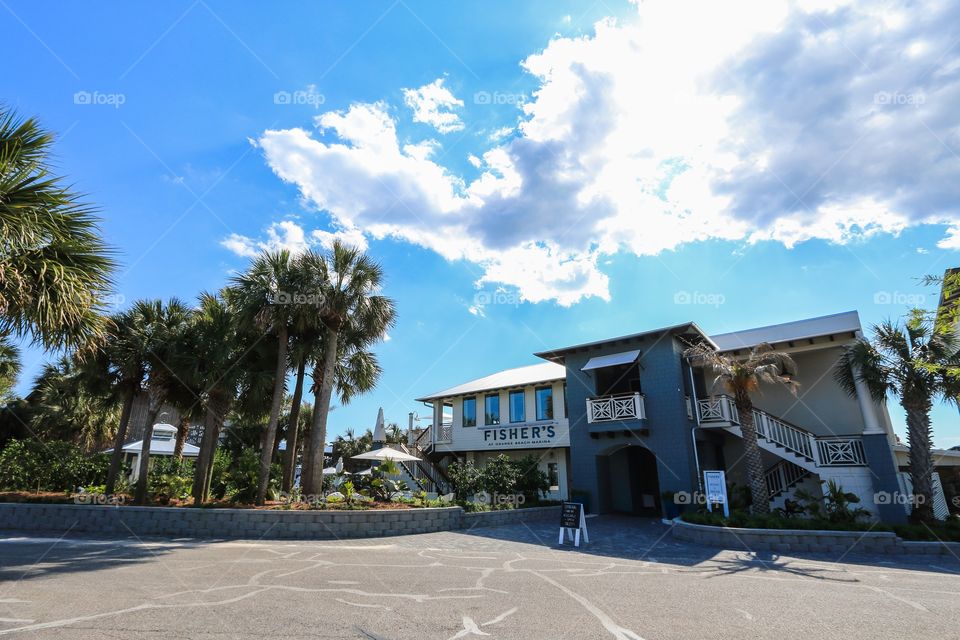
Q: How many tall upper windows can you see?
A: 4